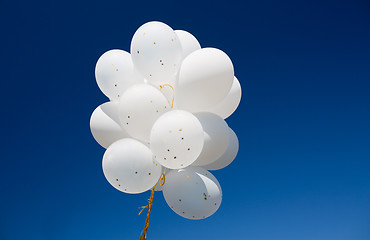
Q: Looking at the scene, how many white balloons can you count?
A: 12